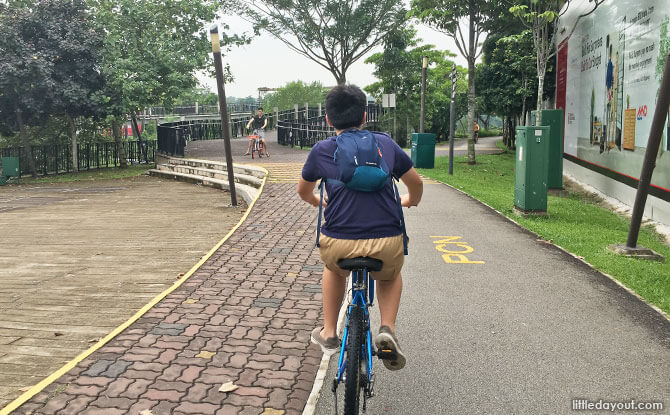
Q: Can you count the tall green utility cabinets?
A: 2